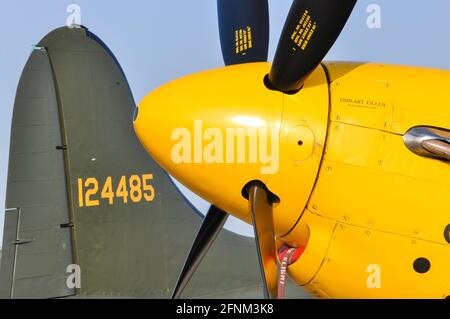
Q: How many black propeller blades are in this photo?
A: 4